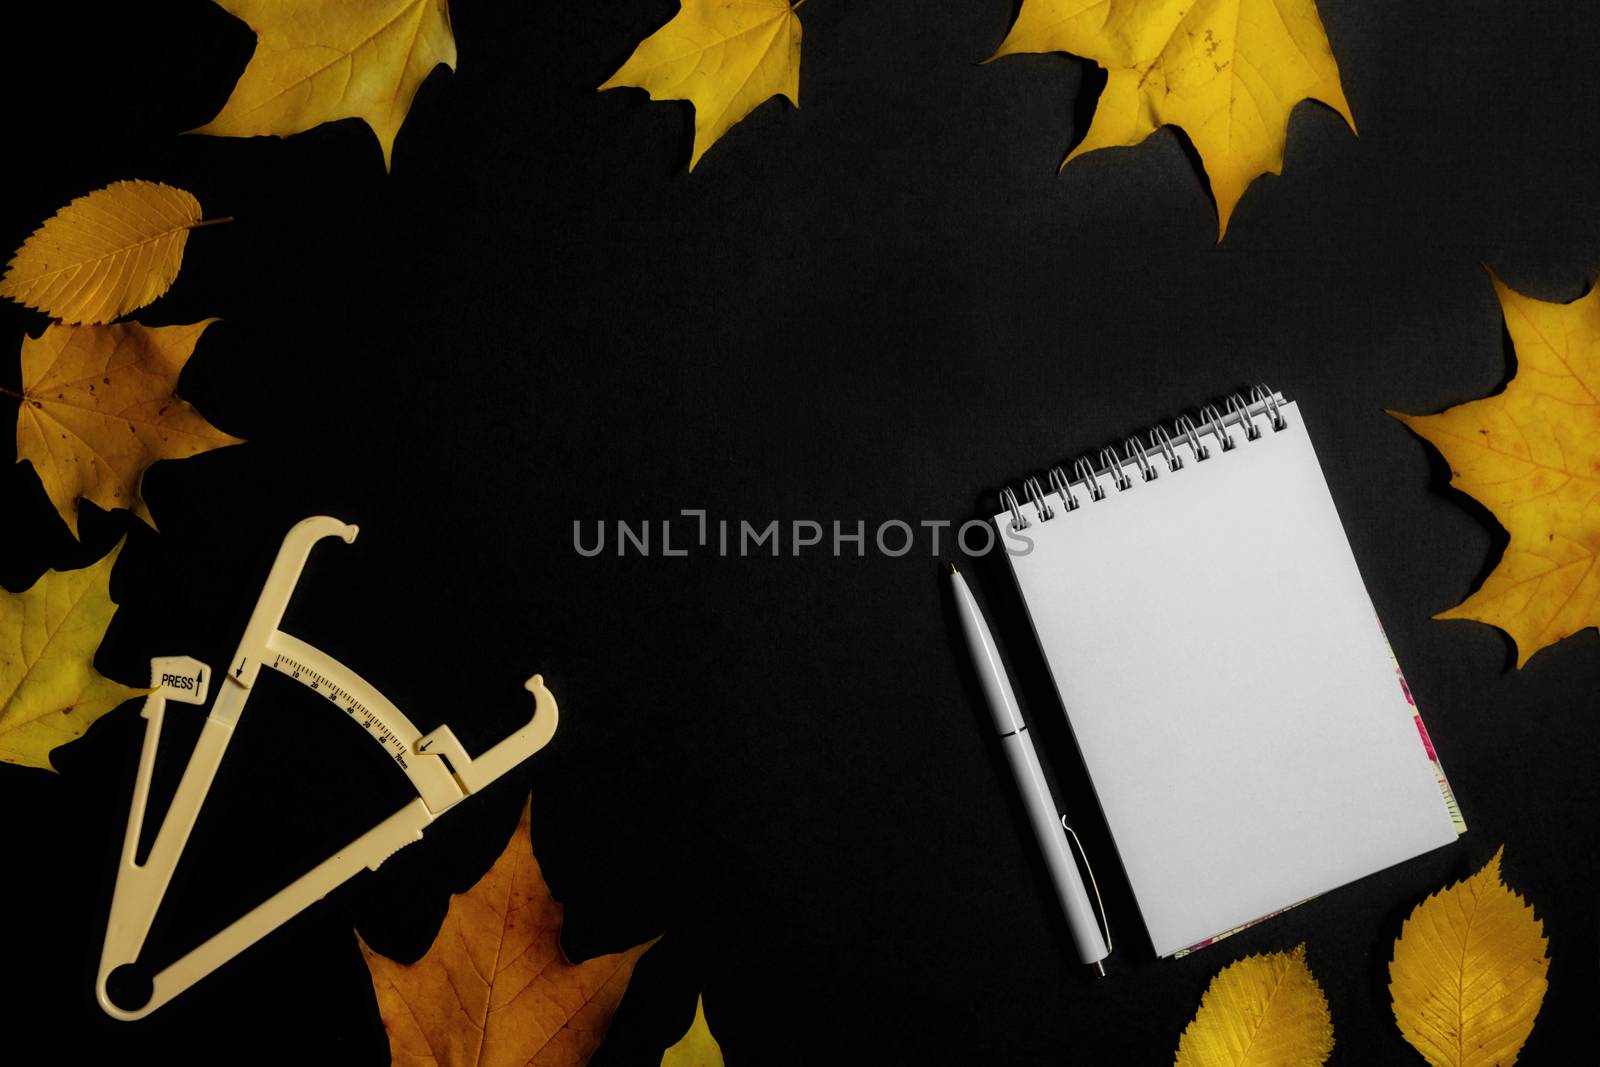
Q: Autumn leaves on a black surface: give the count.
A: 11